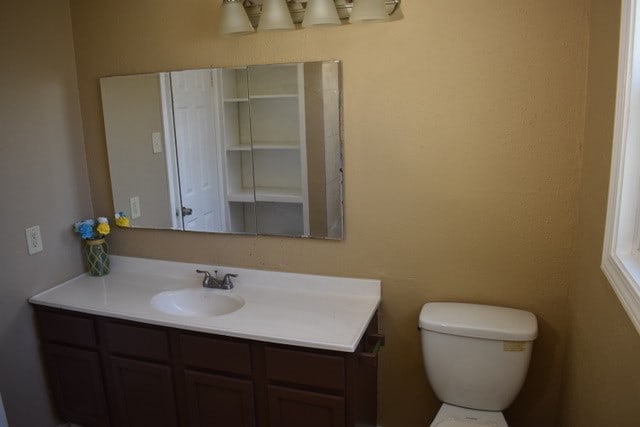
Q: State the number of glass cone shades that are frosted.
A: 4